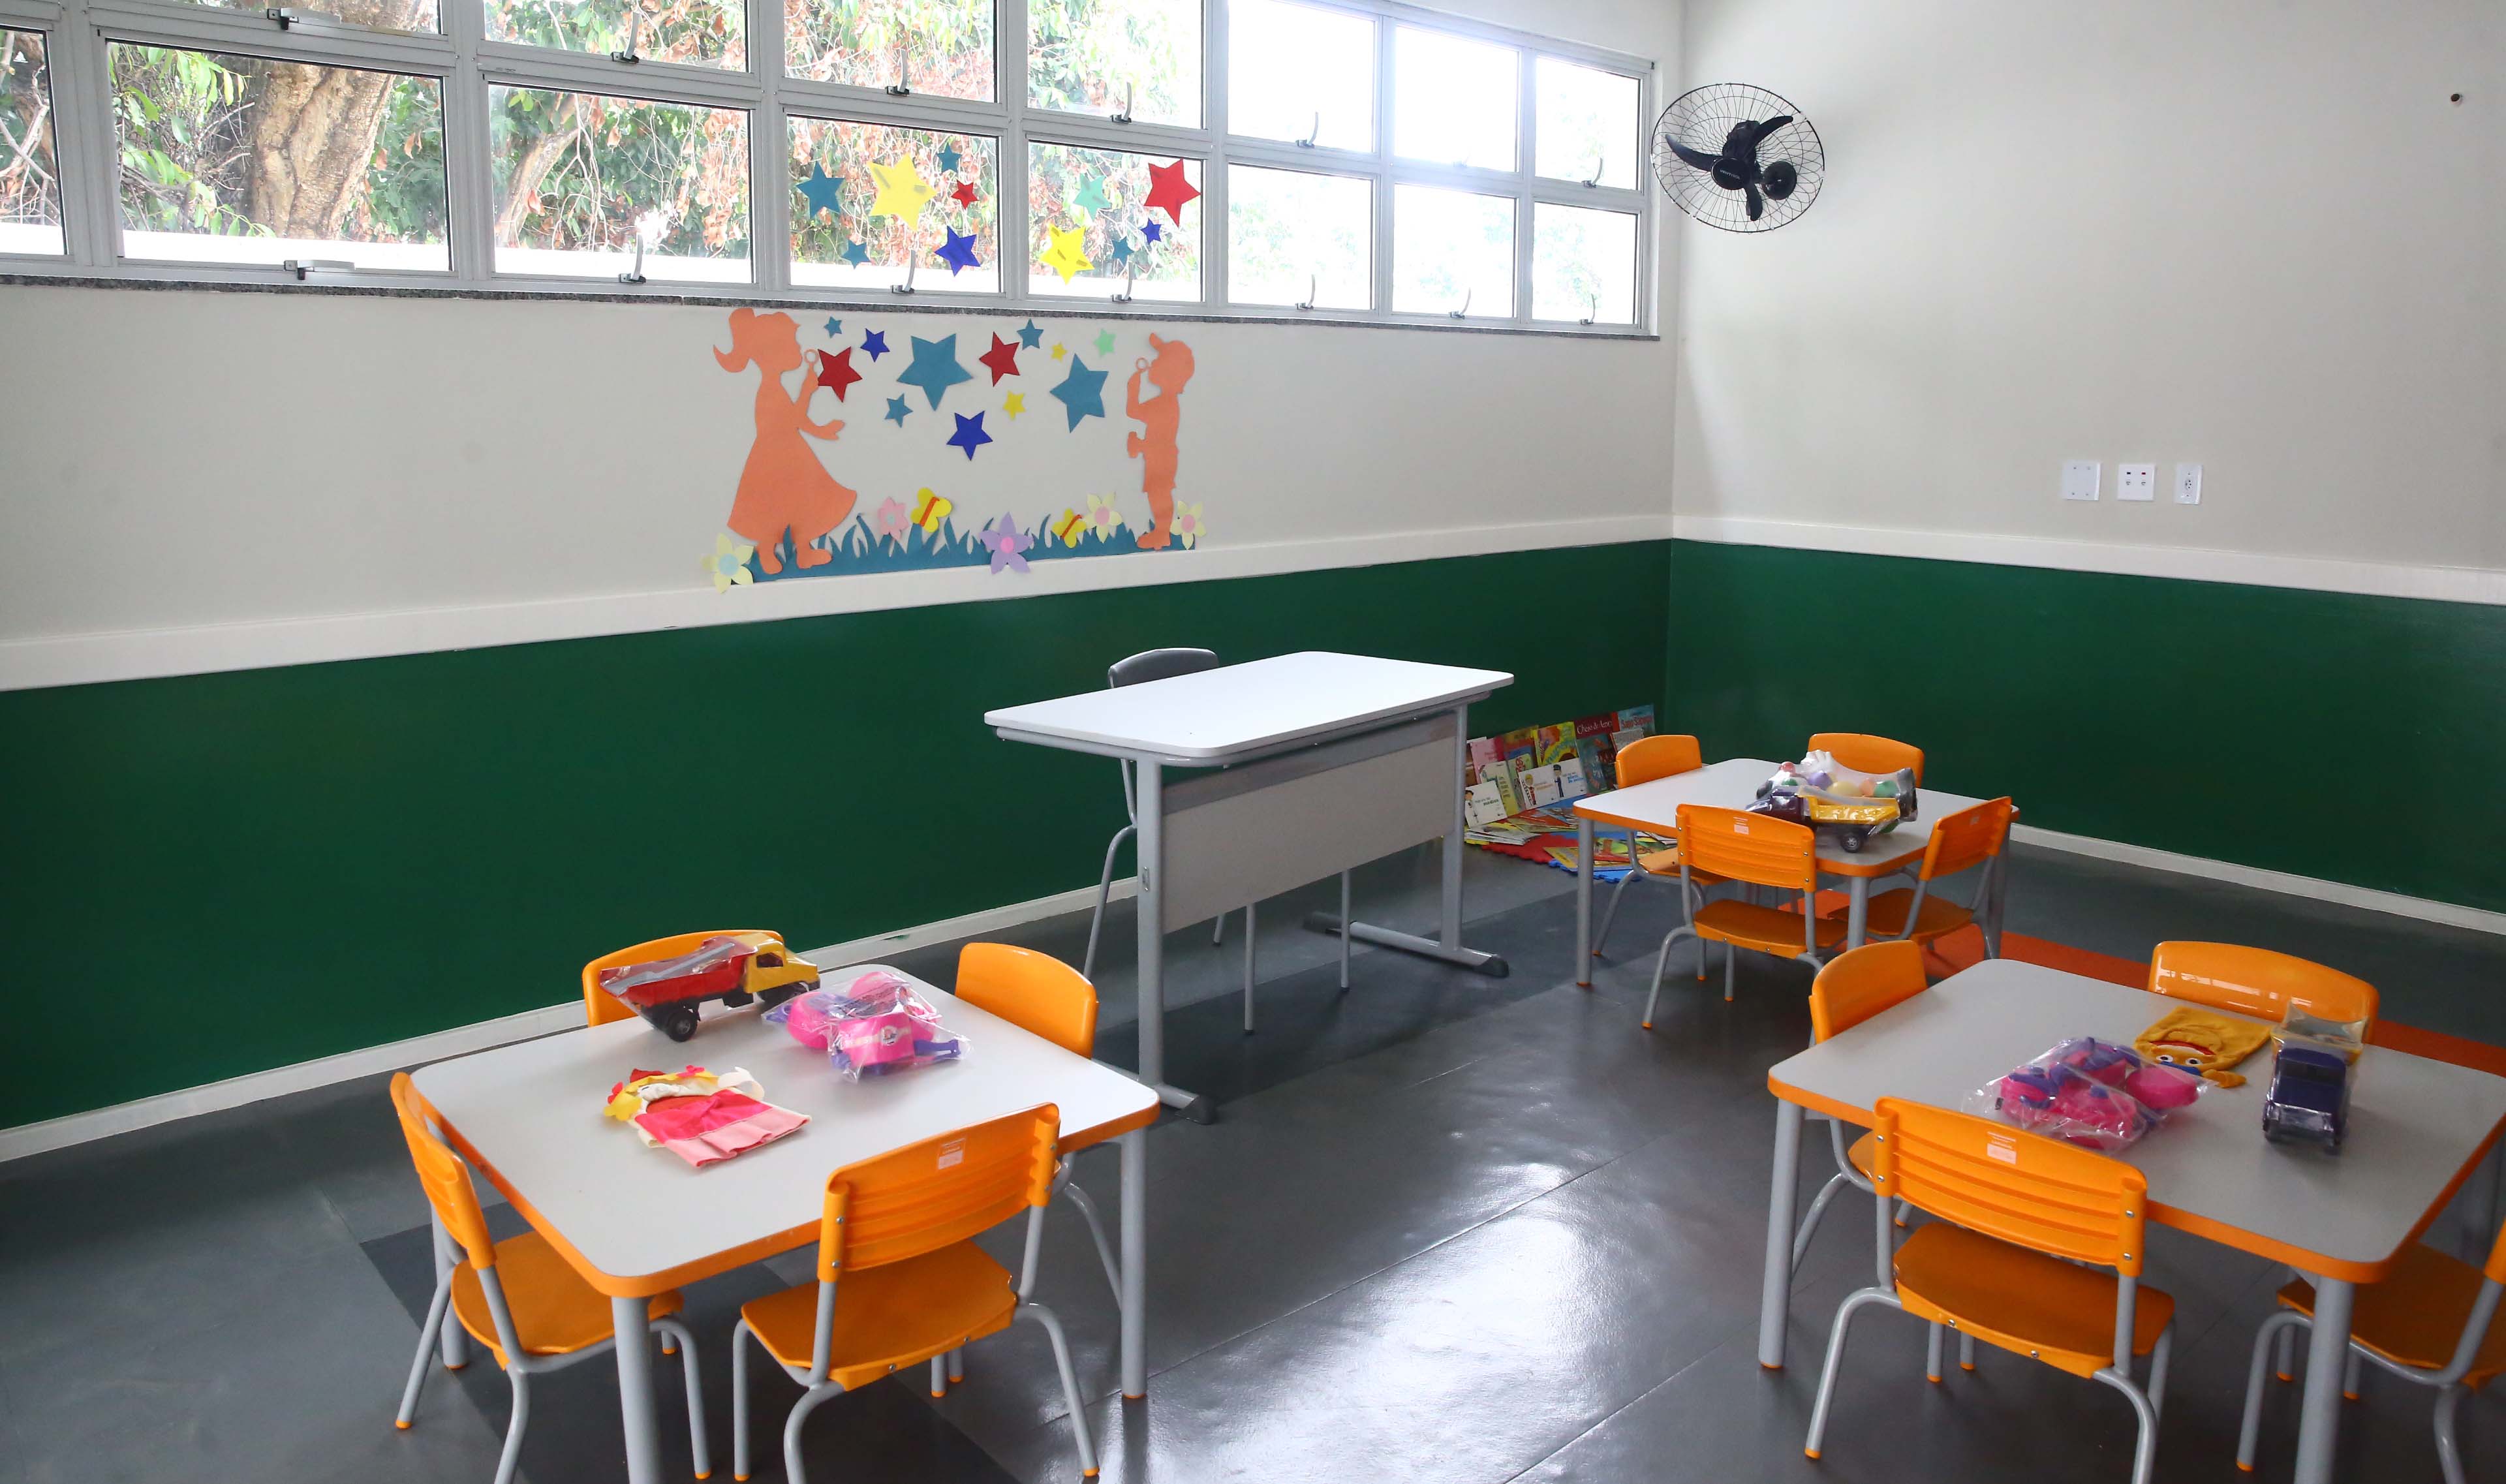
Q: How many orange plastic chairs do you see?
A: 12